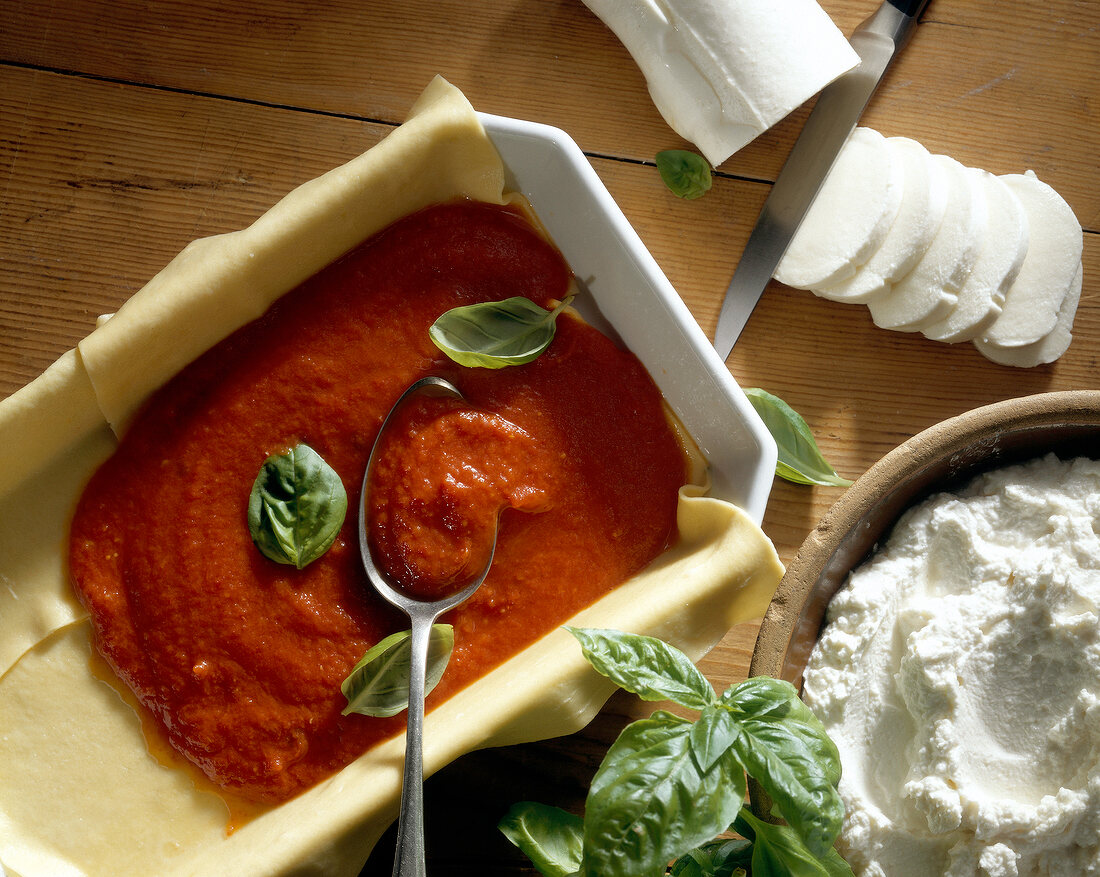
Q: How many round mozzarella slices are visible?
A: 6